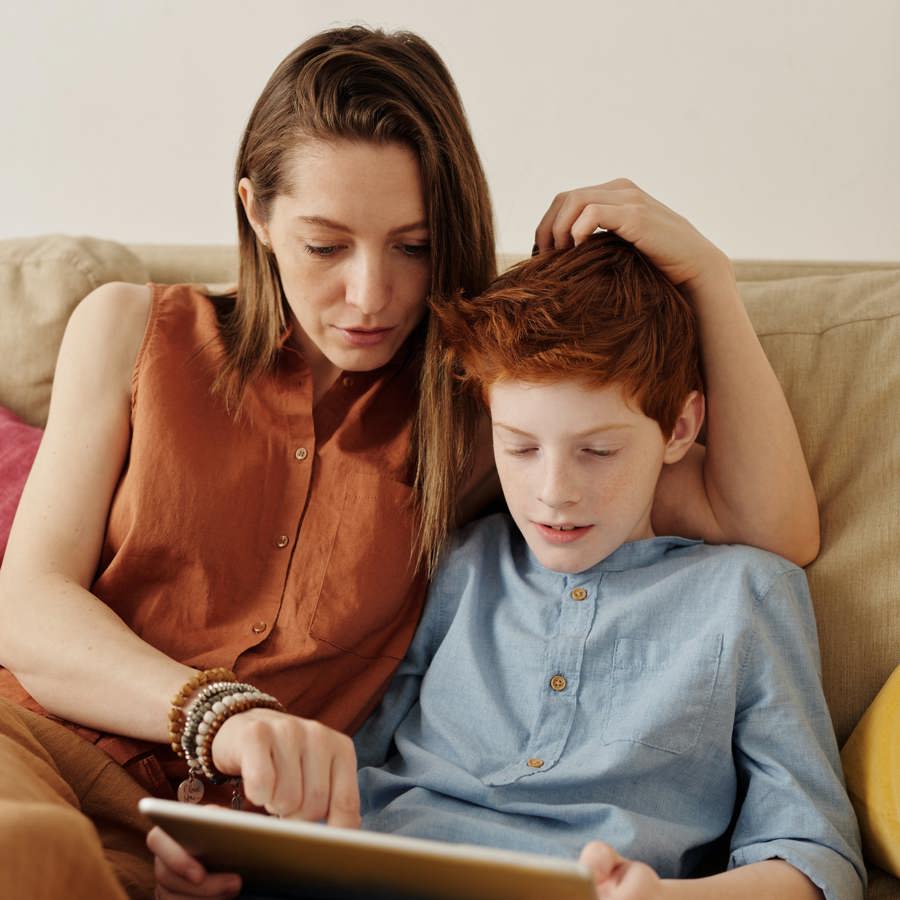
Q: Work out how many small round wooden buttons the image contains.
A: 3